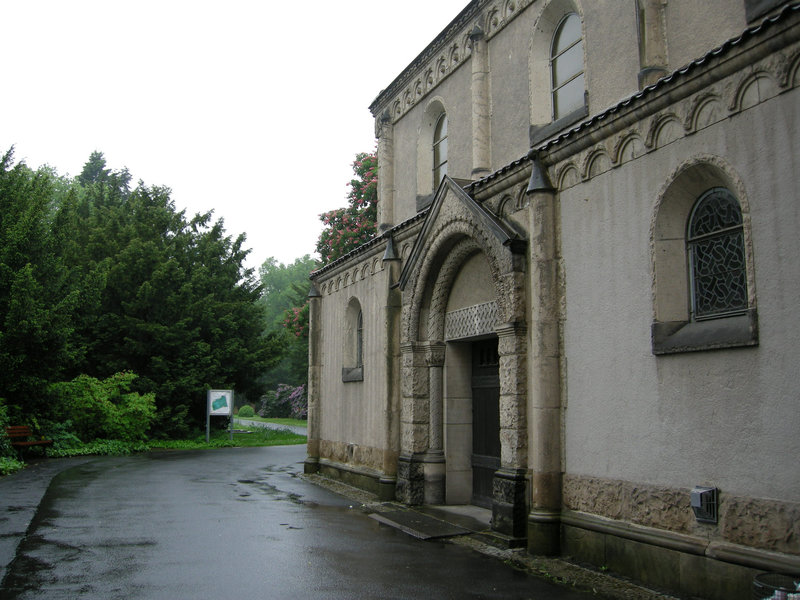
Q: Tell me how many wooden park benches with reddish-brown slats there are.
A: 1